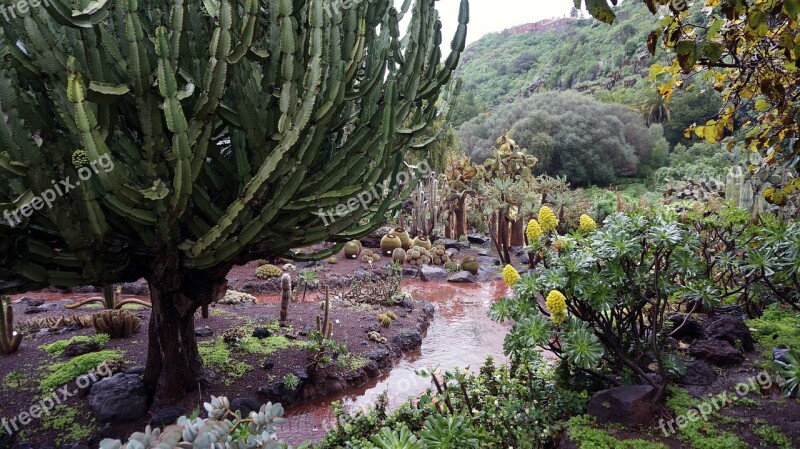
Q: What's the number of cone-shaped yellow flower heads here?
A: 5